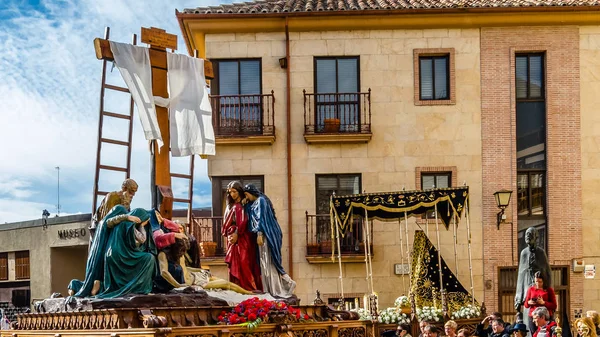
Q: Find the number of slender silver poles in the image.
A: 9